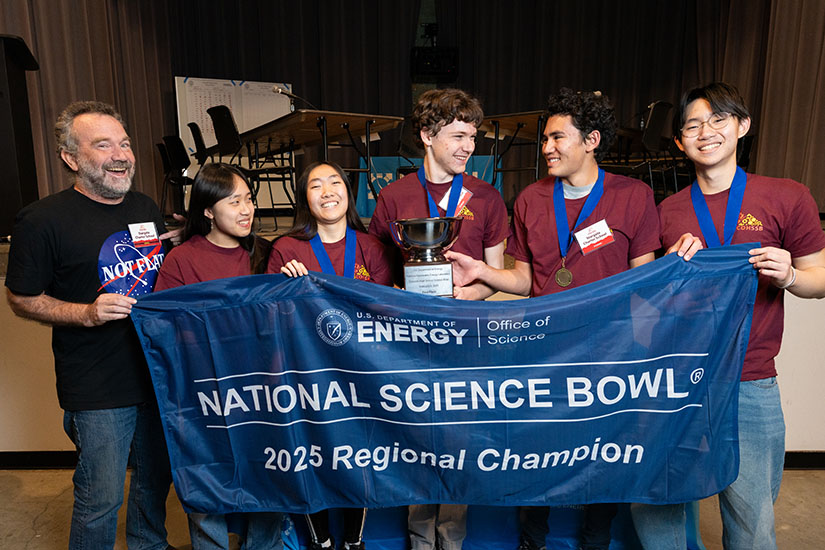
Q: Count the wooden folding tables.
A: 2